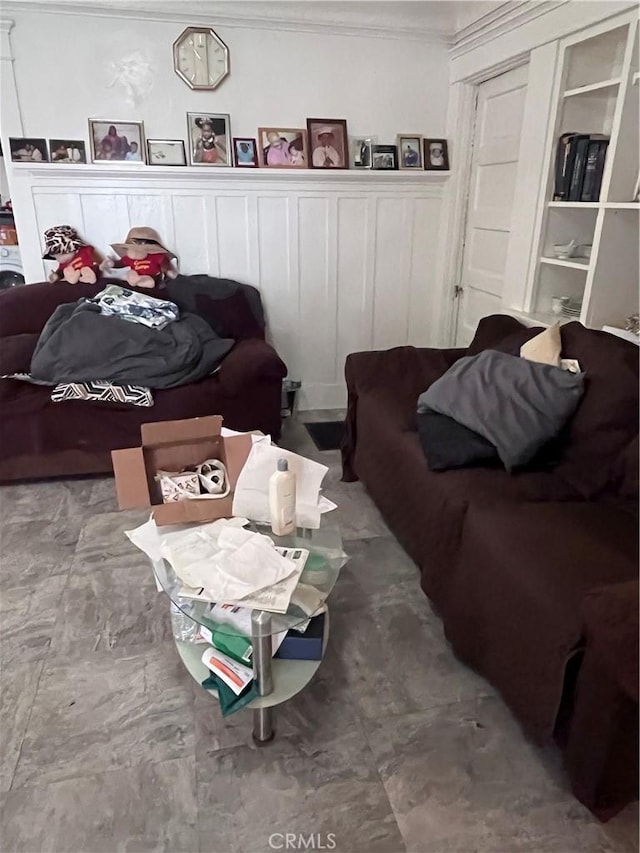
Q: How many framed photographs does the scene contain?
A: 12